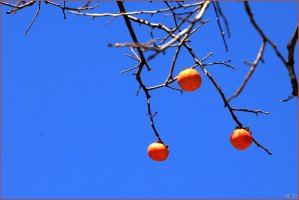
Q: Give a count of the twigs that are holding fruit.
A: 3